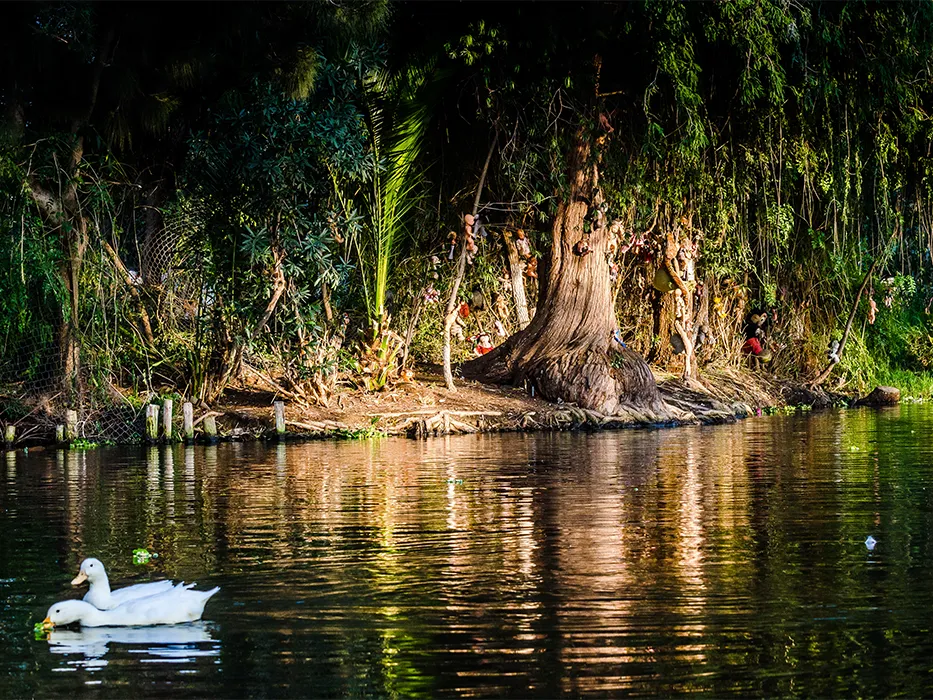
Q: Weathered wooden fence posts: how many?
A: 8